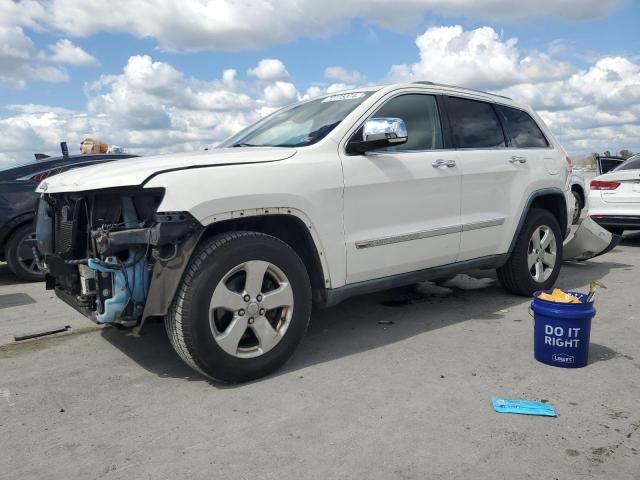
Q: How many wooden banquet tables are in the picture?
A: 0